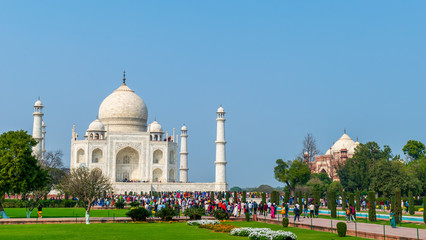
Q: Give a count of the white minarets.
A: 4